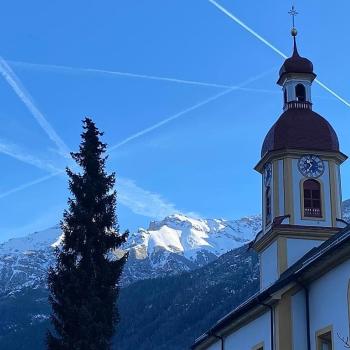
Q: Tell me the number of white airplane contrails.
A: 5